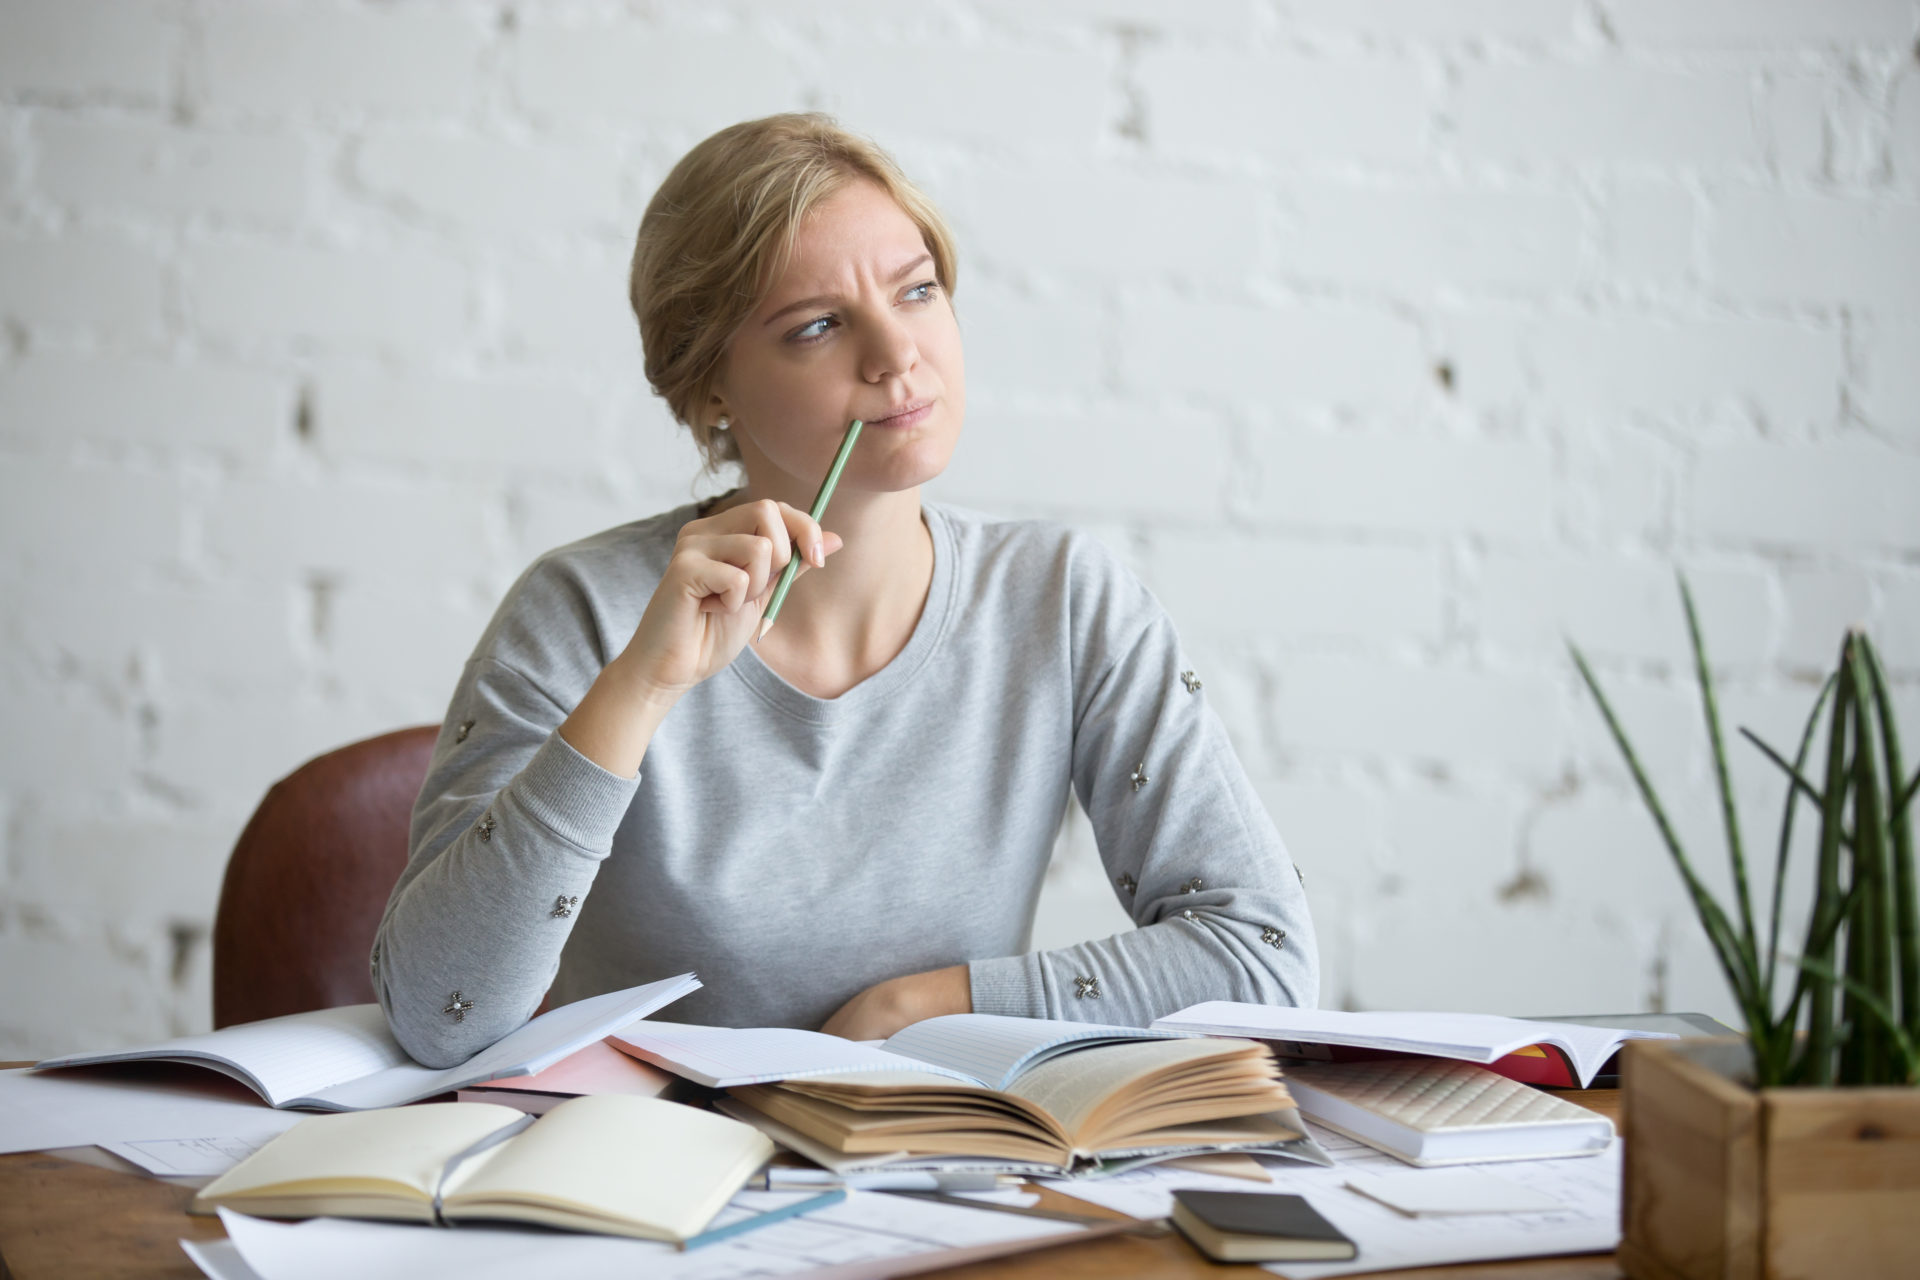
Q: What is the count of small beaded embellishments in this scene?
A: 13